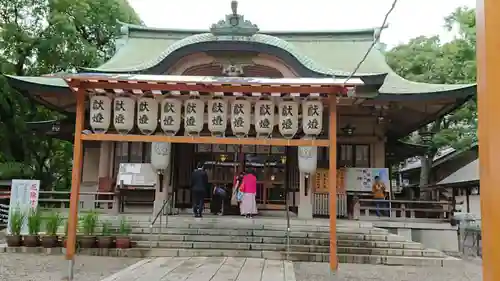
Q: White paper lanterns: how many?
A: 12